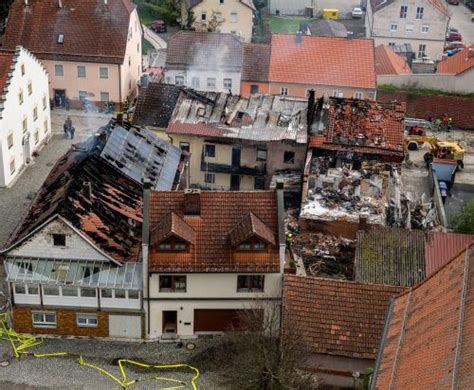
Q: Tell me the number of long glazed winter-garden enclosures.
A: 1